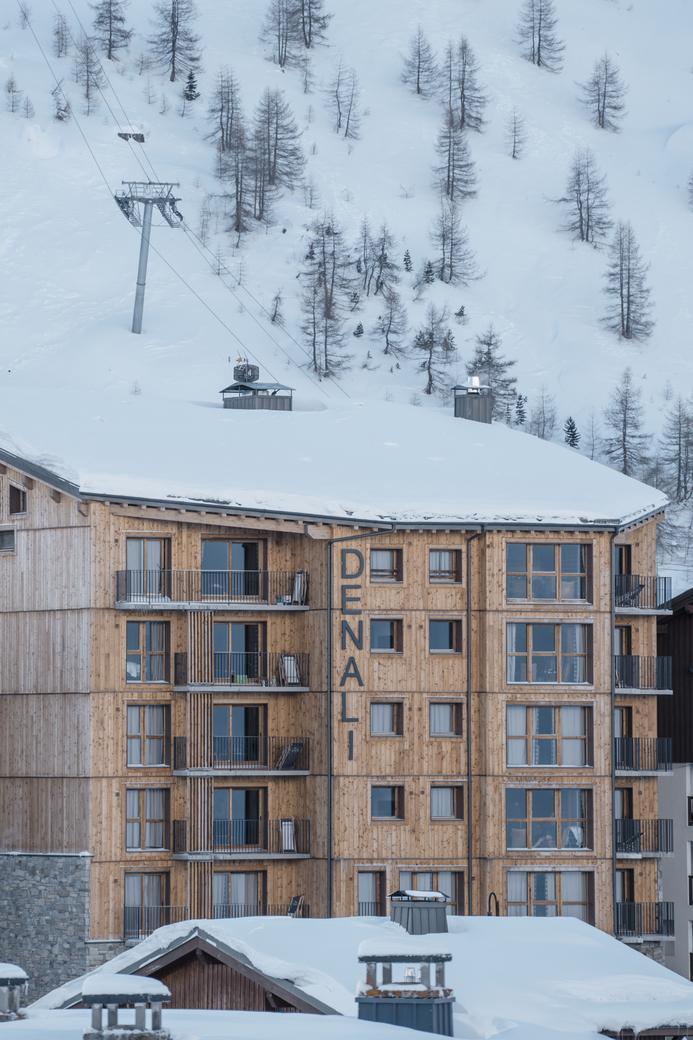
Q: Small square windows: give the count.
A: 8